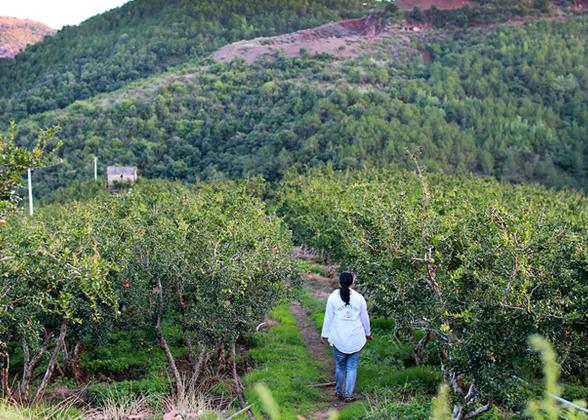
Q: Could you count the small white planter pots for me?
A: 0